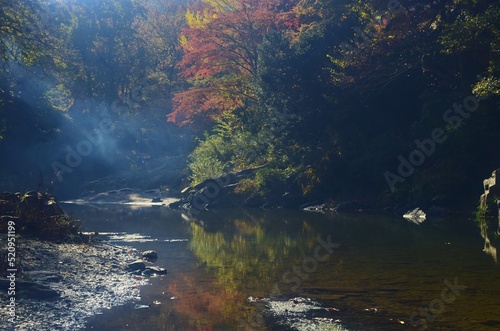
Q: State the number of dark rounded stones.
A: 3